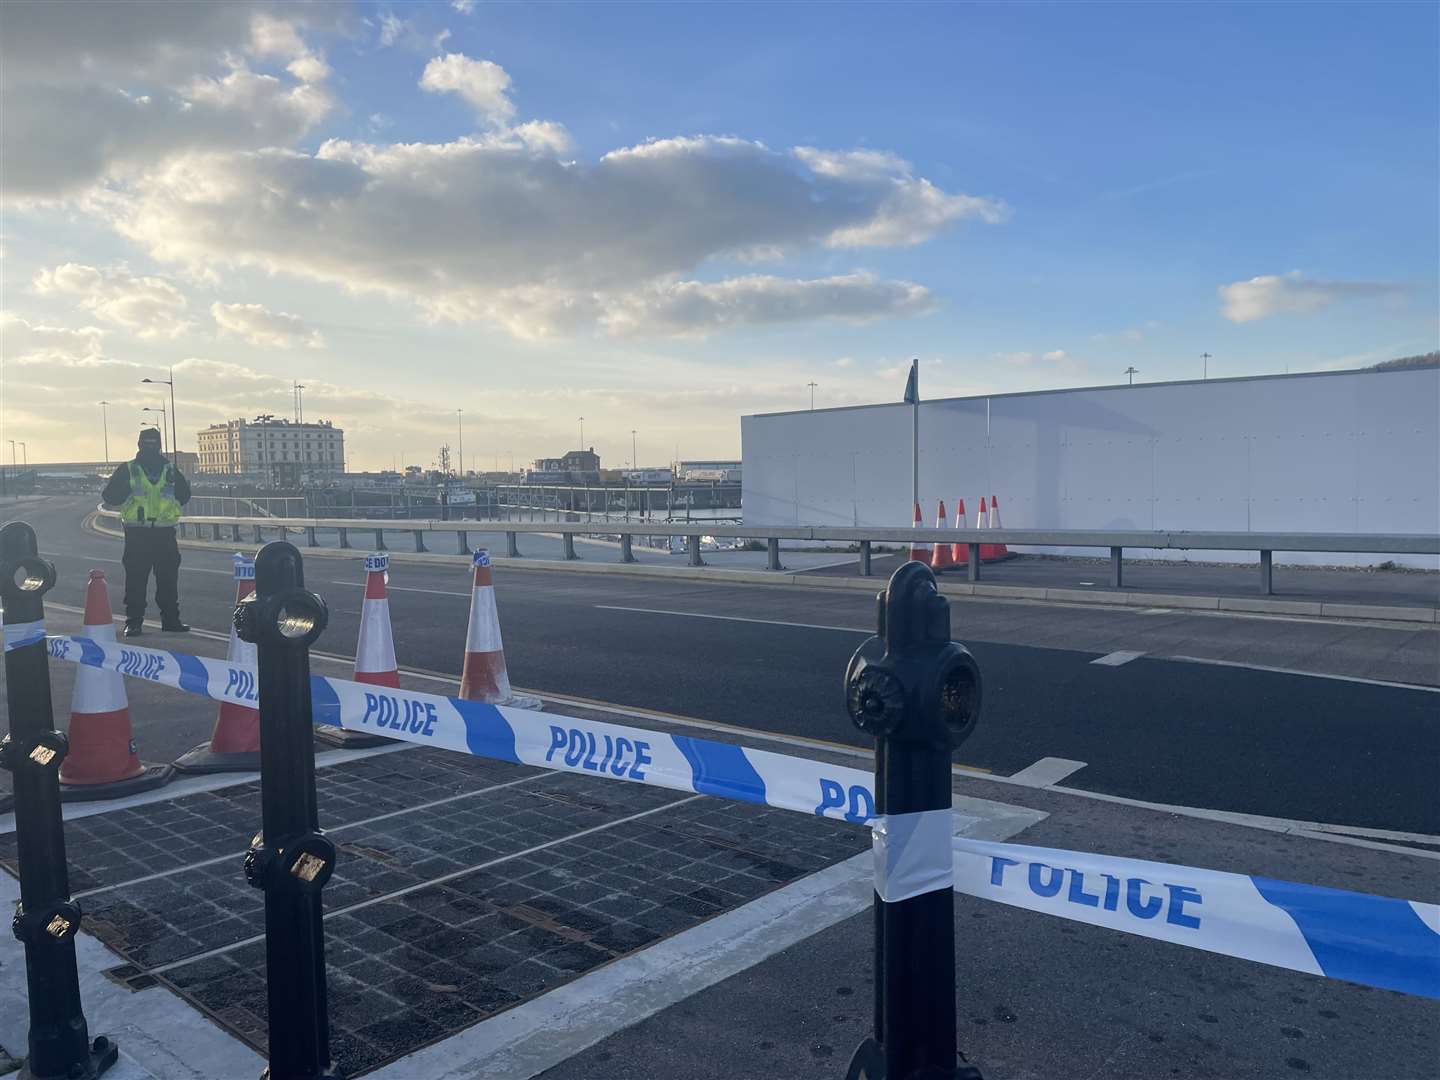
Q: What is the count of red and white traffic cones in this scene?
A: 9